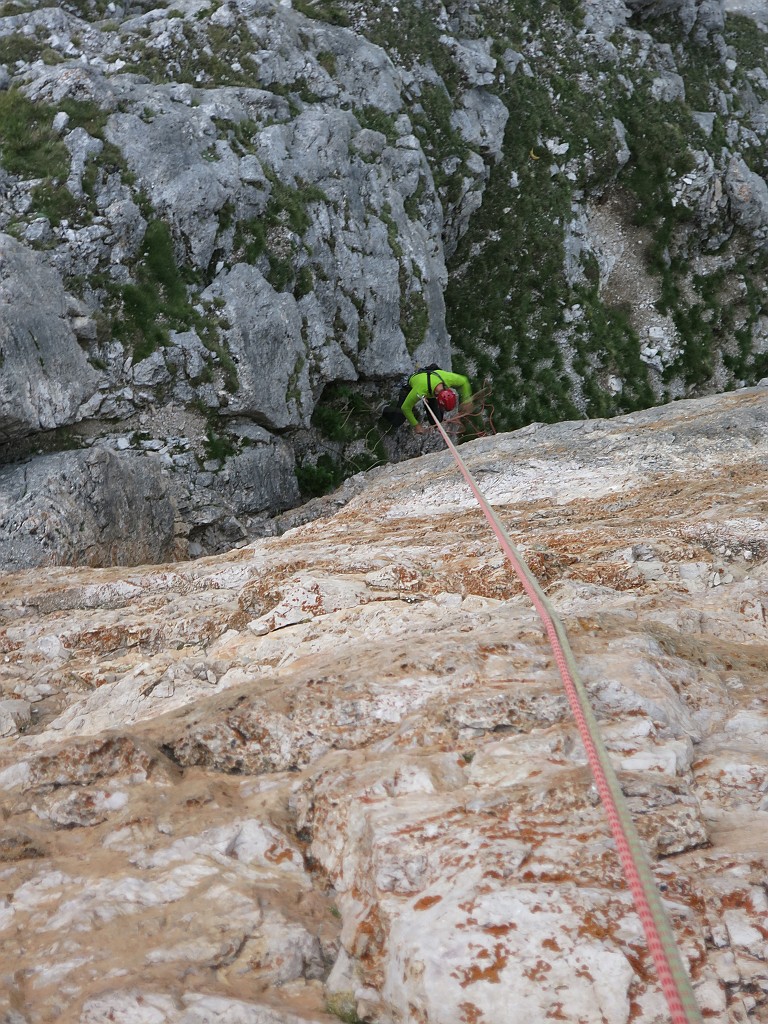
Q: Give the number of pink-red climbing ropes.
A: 1